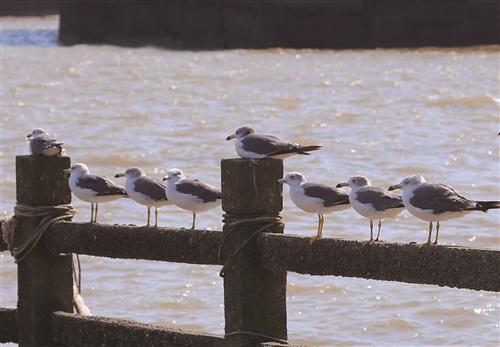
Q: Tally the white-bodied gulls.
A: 8